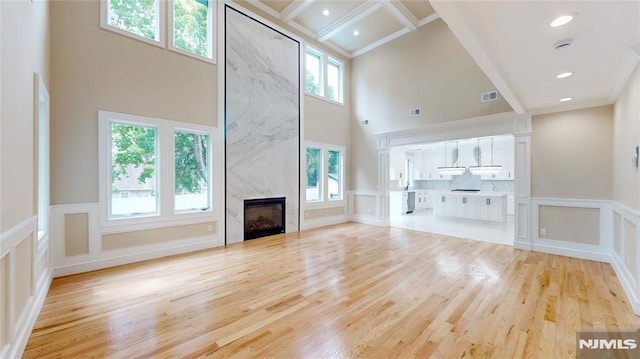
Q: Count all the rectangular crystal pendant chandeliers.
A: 2